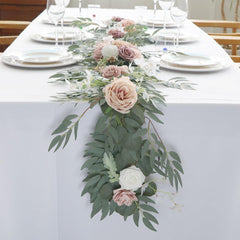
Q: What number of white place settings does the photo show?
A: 6